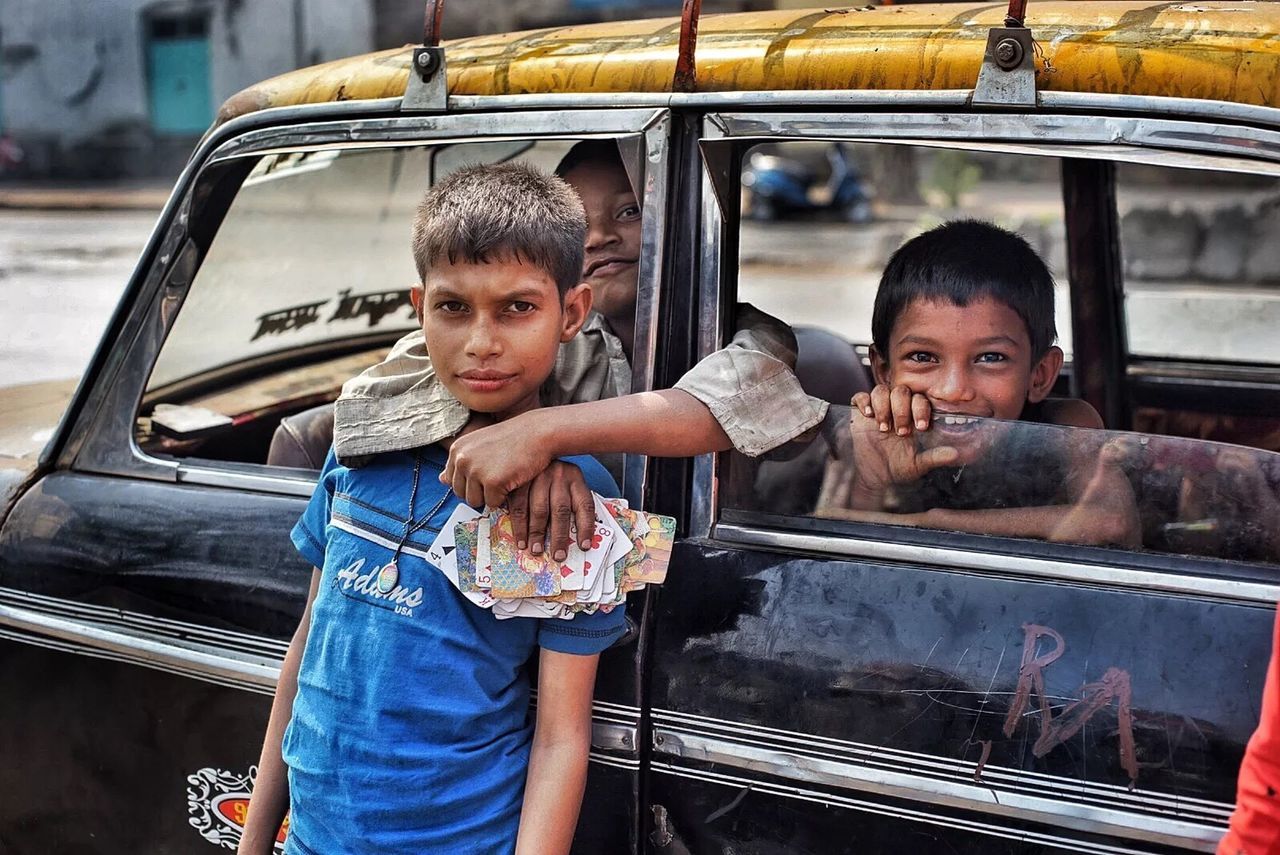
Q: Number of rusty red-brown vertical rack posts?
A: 3